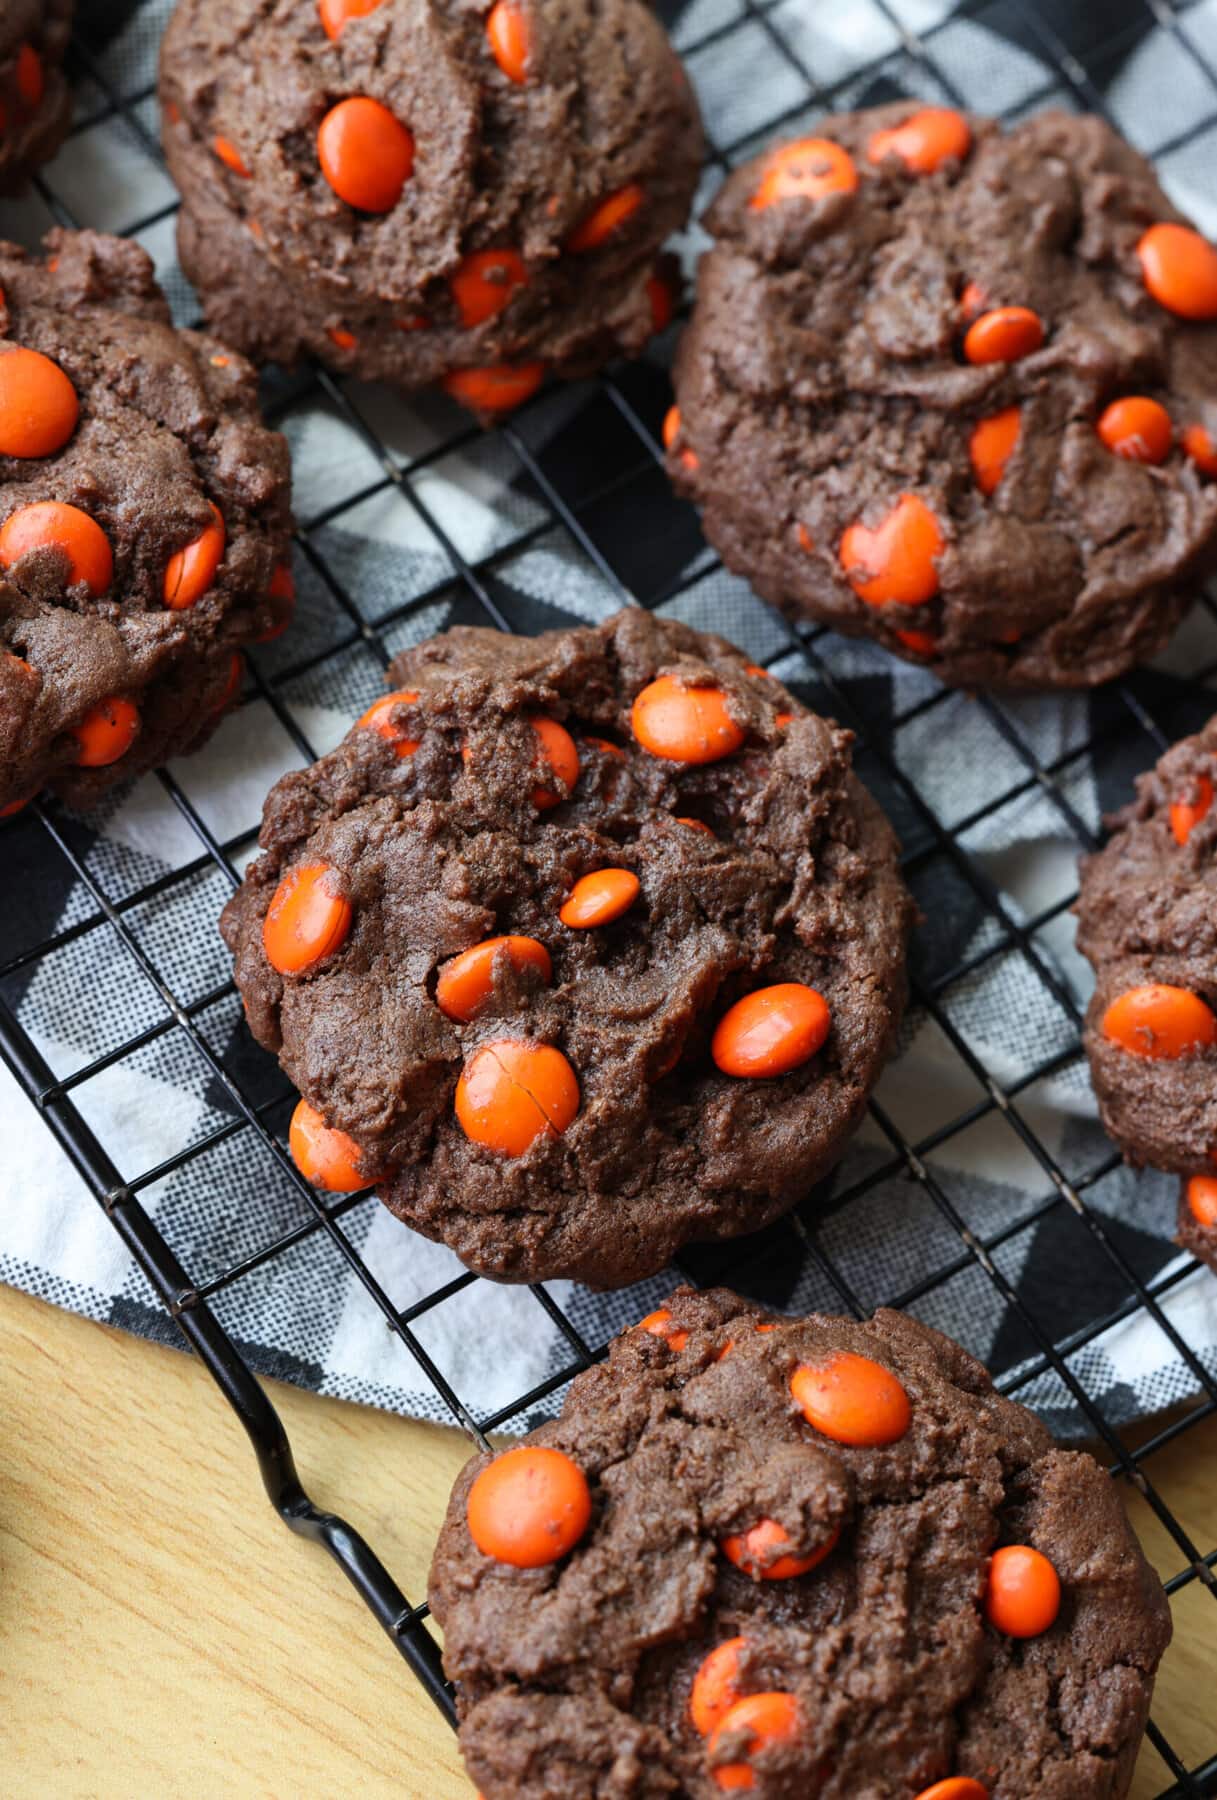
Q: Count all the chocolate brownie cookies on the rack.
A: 7